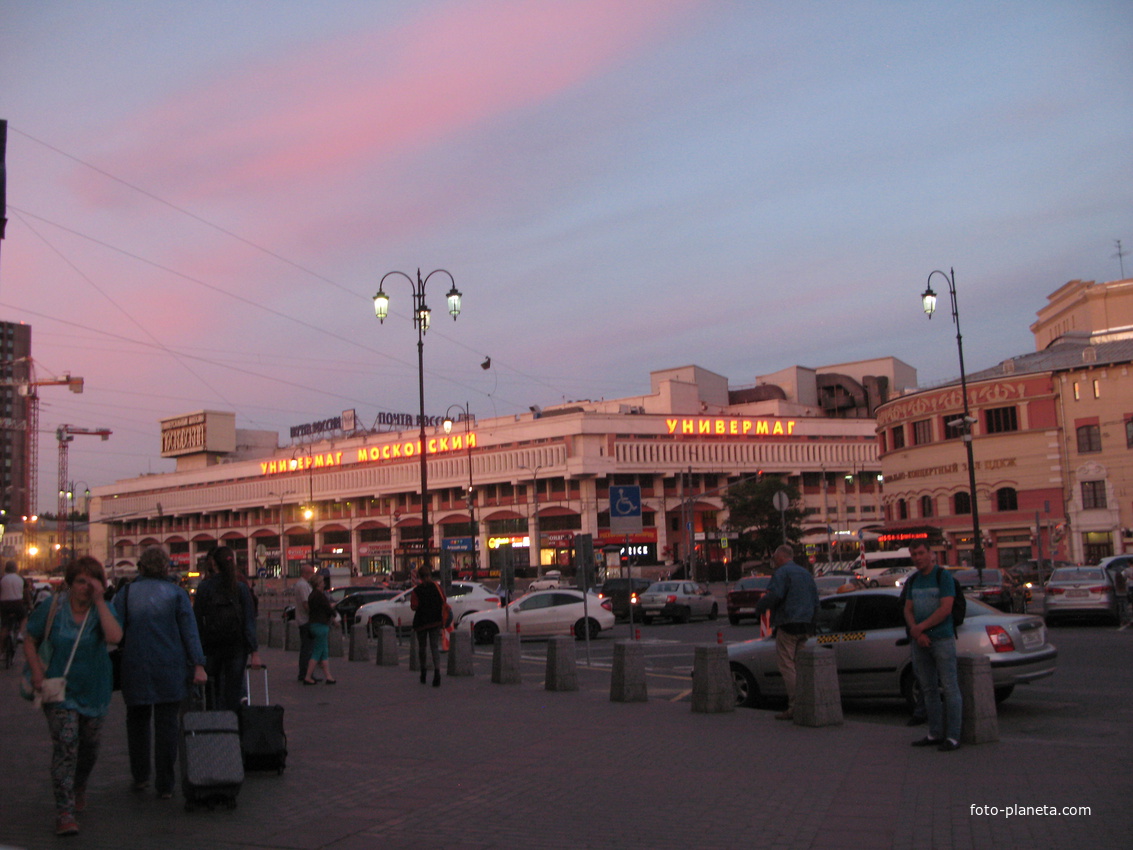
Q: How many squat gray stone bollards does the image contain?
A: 14